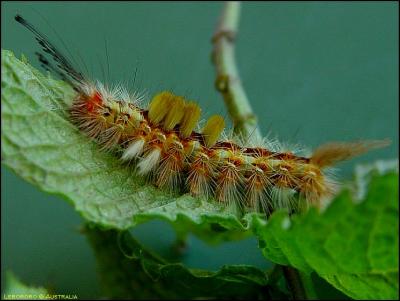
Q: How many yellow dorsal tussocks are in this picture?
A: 4